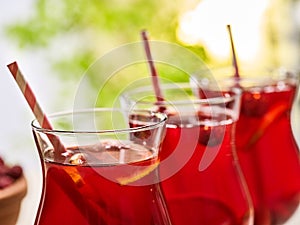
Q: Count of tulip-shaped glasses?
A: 3